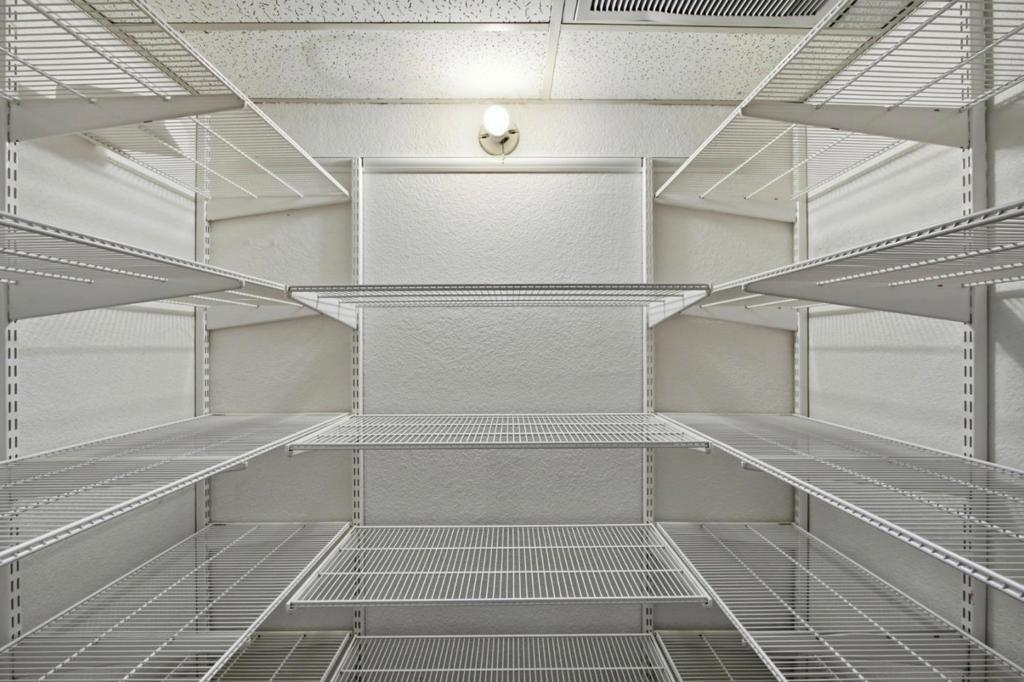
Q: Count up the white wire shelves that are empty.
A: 14